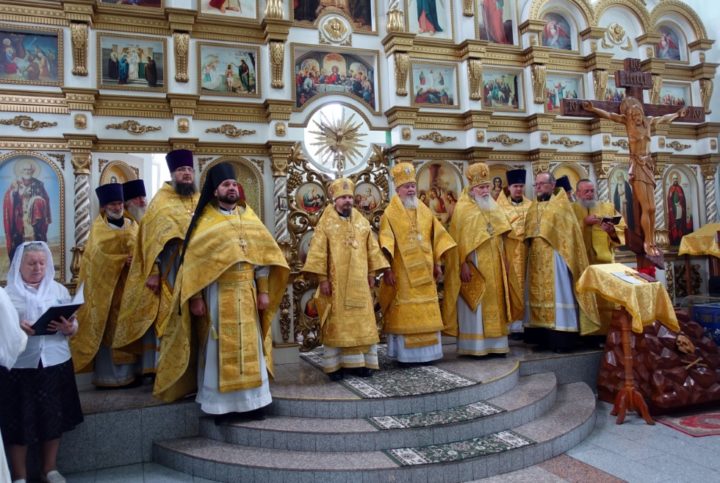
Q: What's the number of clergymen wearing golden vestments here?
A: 11